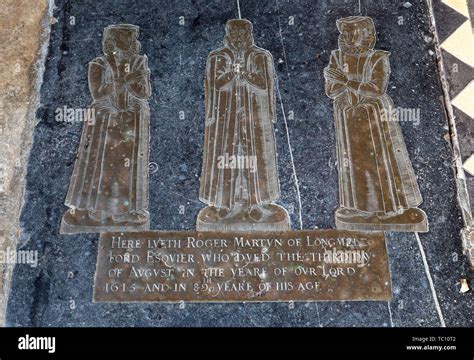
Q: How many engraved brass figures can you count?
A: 3